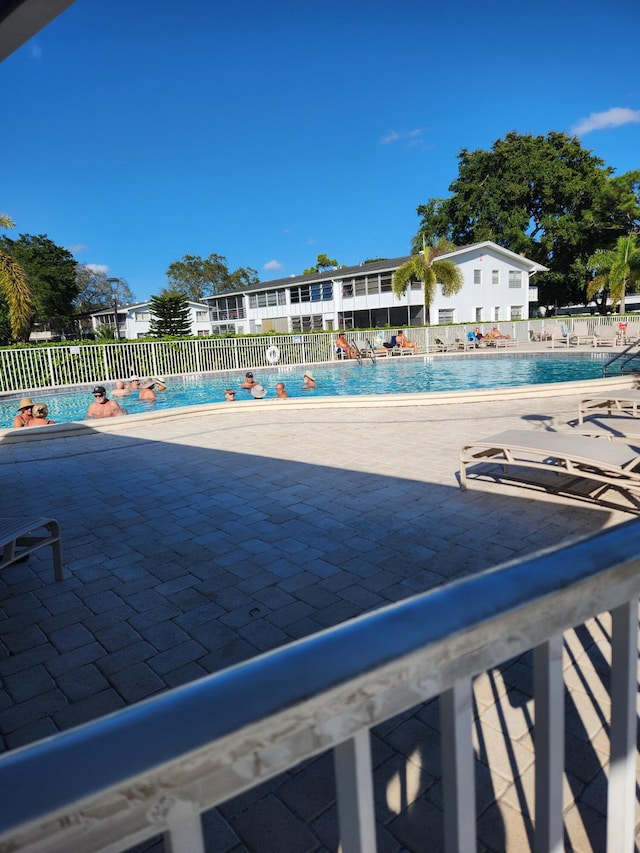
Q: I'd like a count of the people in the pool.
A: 12